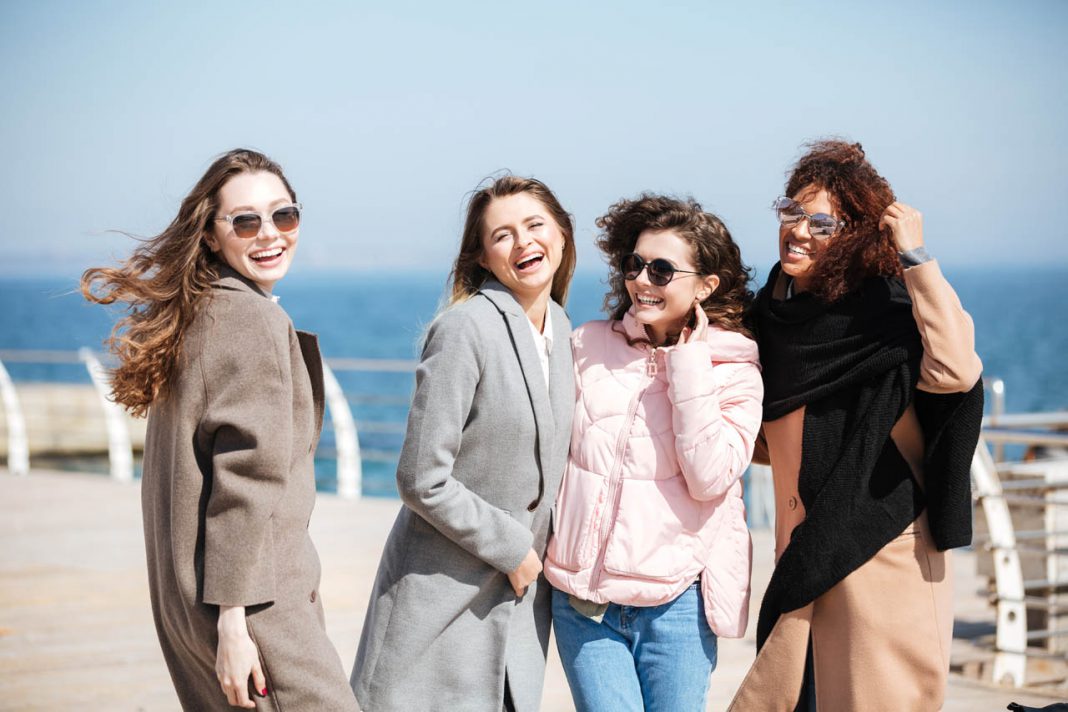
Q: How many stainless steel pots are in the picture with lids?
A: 0